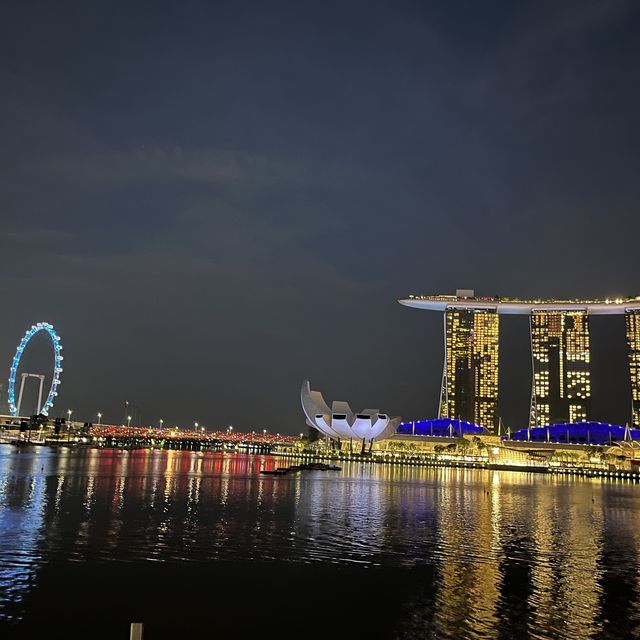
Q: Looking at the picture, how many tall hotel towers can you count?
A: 3